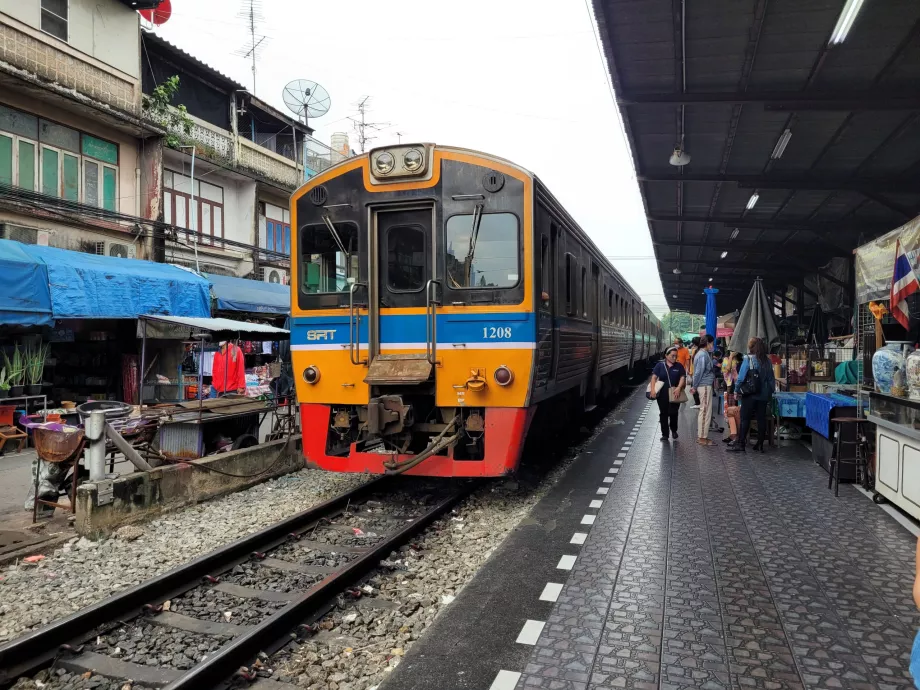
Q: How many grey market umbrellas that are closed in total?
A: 1